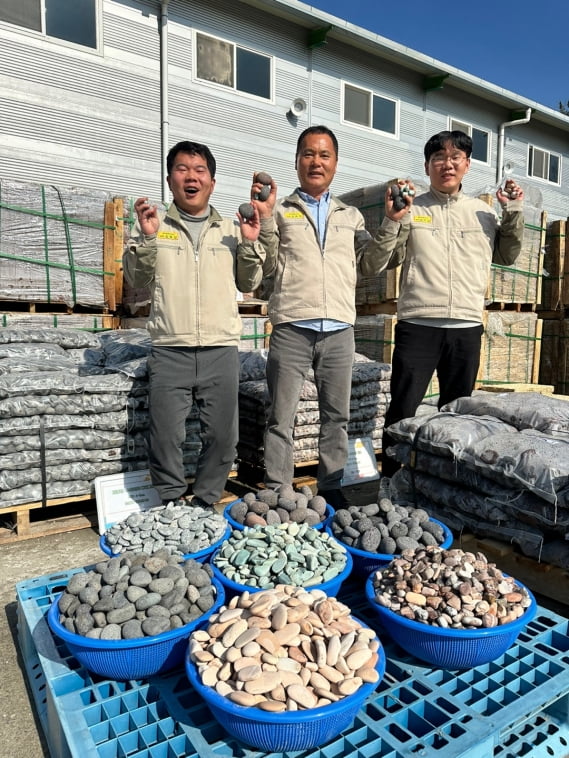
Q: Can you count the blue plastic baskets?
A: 7